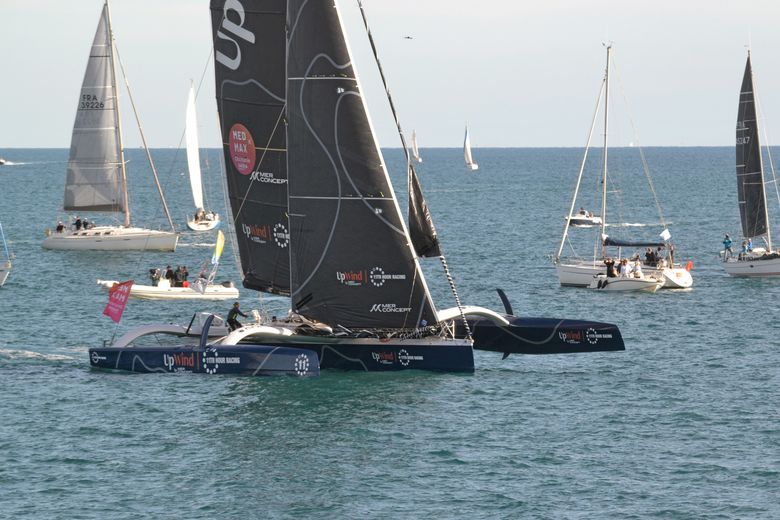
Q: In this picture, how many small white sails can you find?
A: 2